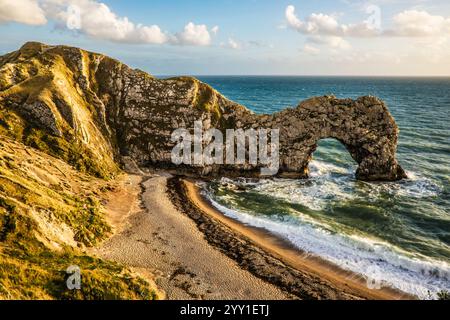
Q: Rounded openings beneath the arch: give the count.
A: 1